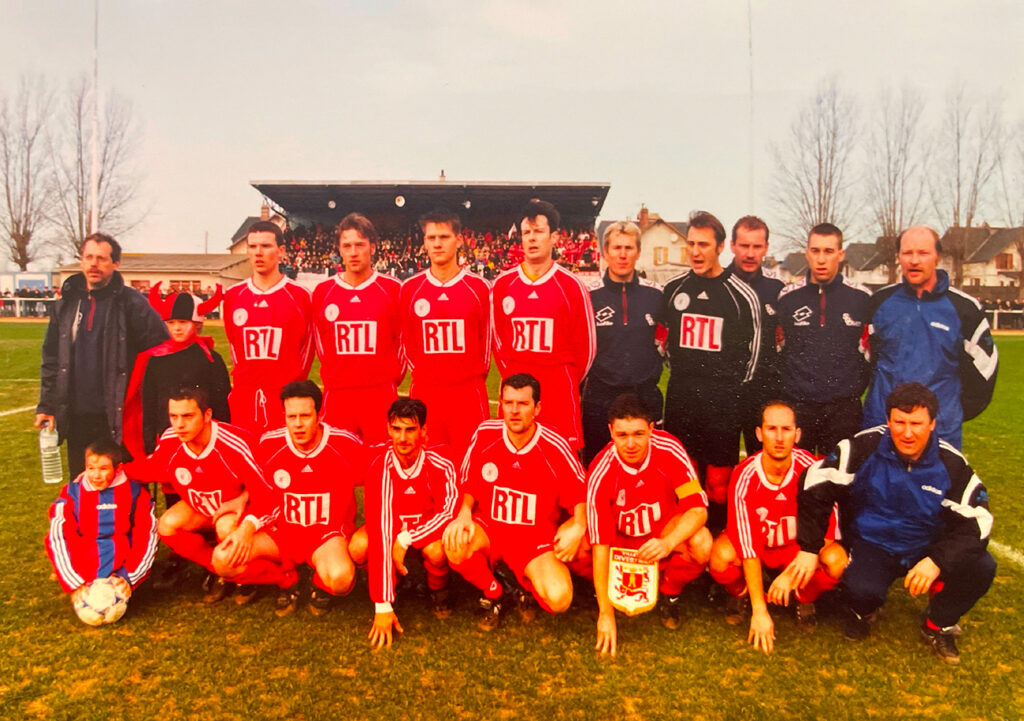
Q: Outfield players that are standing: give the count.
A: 4